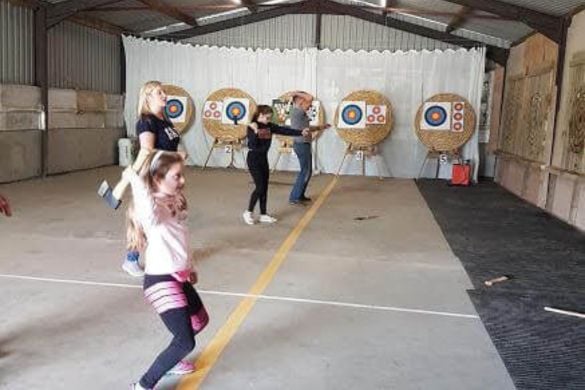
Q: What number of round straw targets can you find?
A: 5